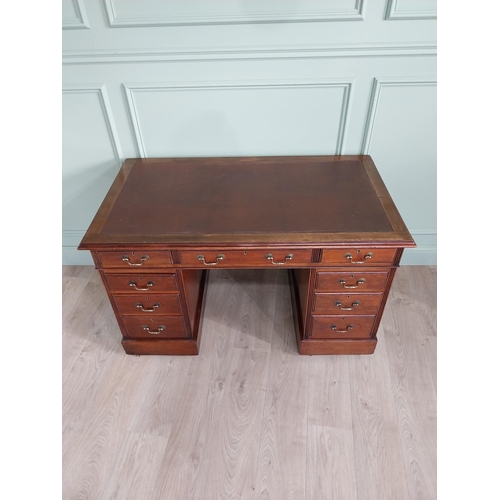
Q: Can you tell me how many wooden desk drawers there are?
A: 9